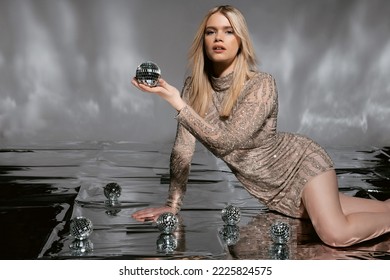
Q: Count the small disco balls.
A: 6